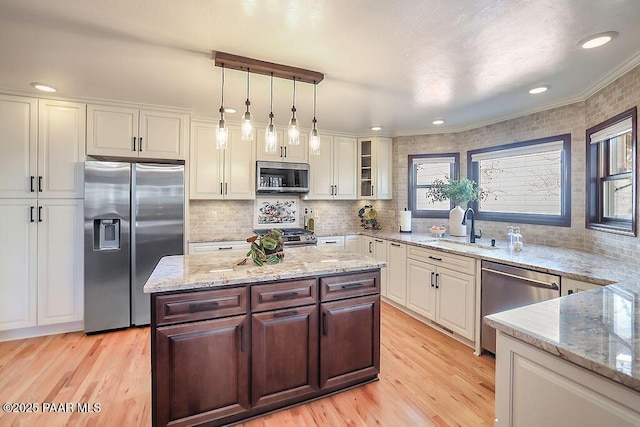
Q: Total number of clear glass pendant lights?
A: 5